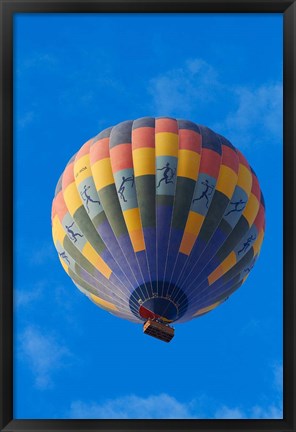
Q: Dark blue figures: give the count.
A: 9